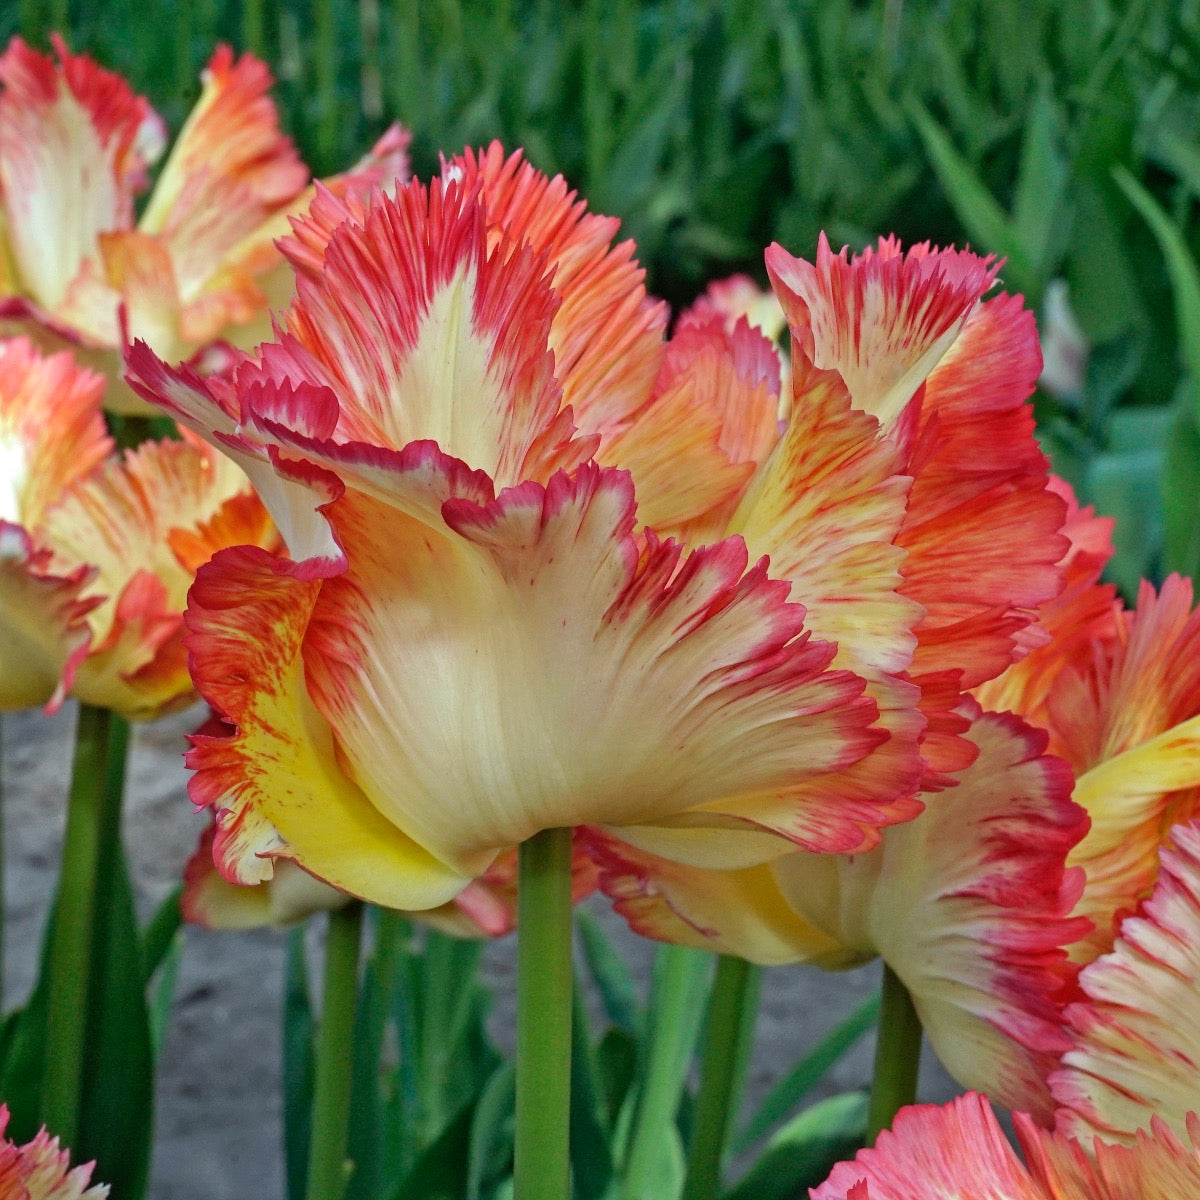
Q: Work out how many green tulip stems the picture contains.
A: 5